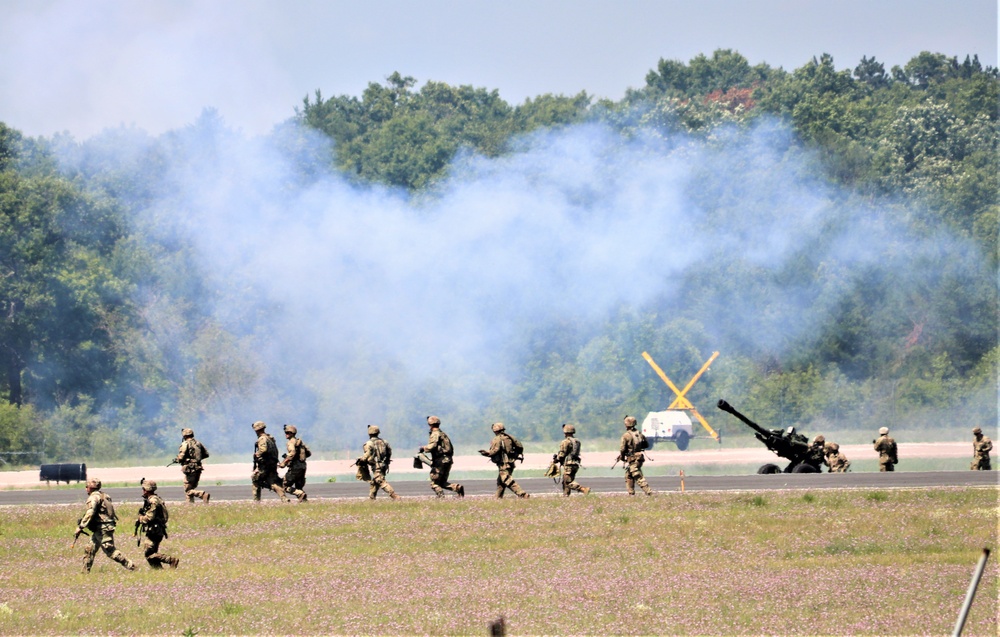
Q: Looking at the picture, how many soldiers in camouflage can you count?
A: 14